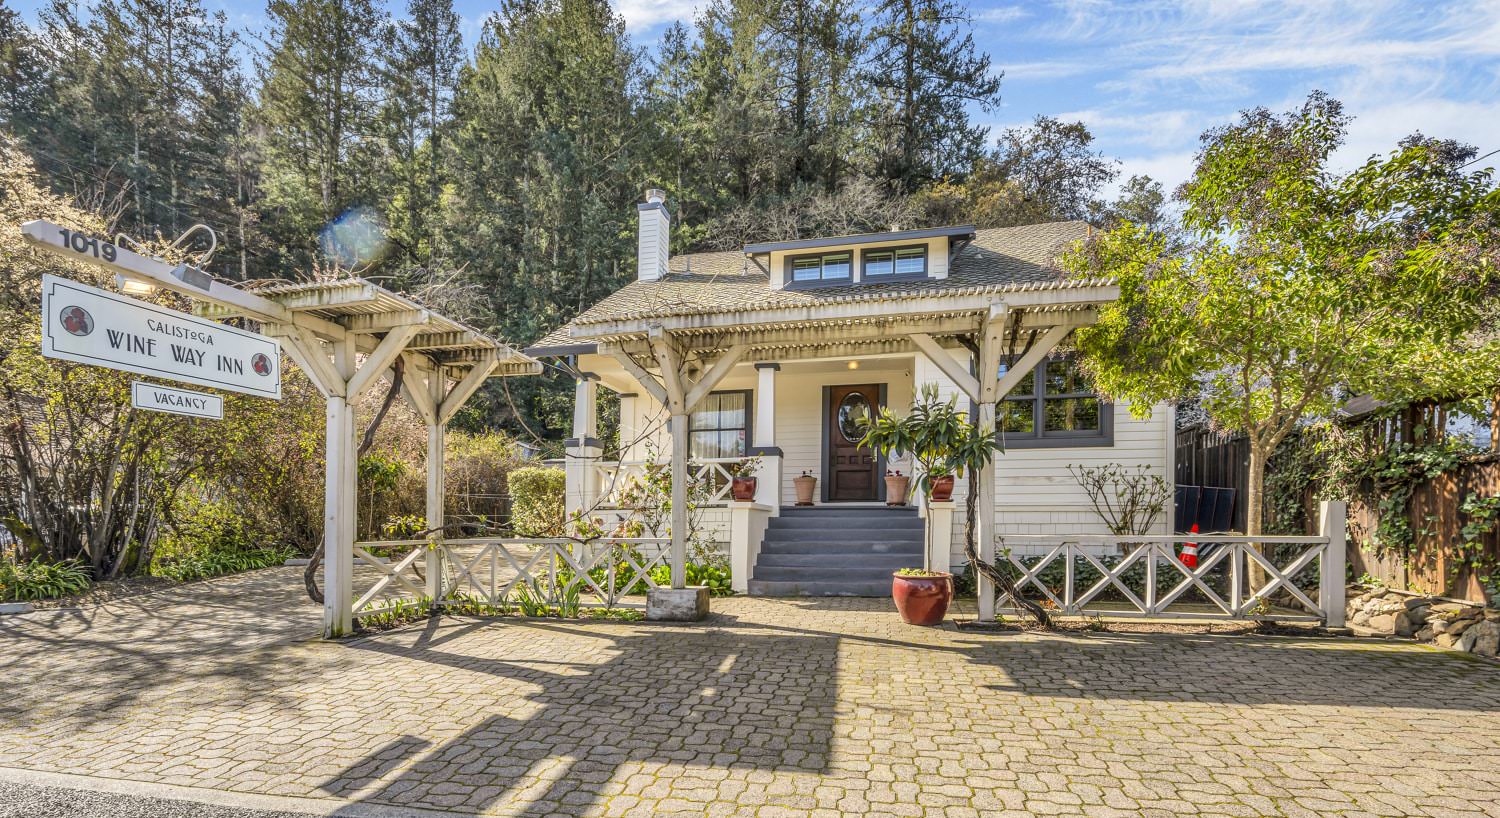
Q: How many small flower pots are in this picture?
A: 4